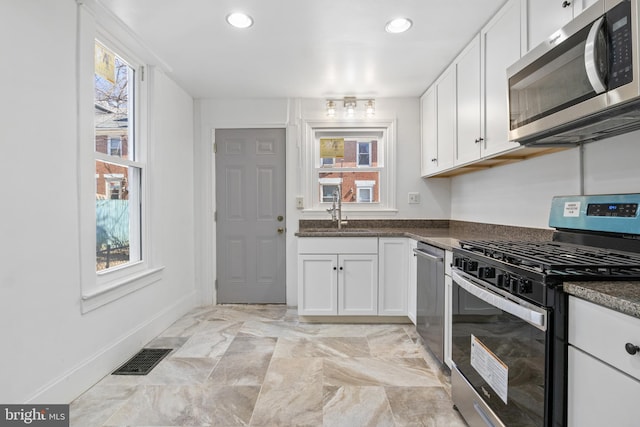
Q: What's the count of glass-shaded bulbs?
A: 3